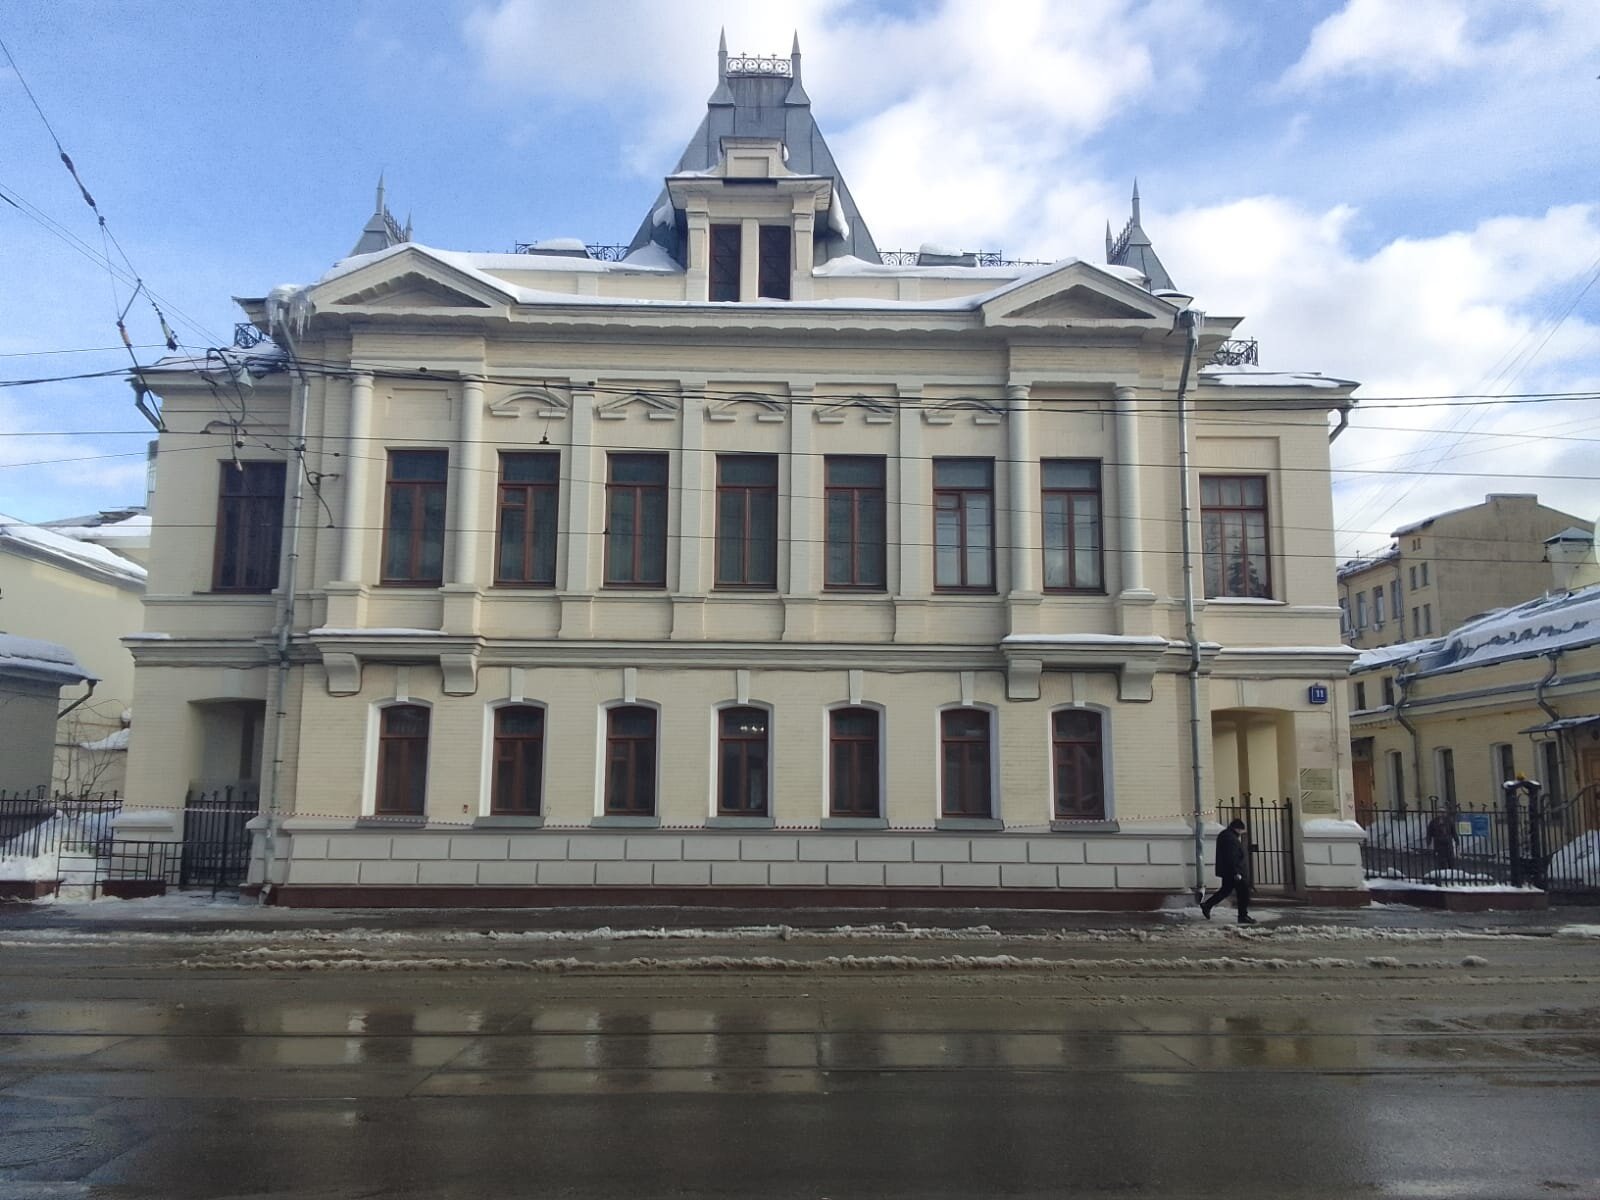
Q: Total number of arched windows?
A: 7